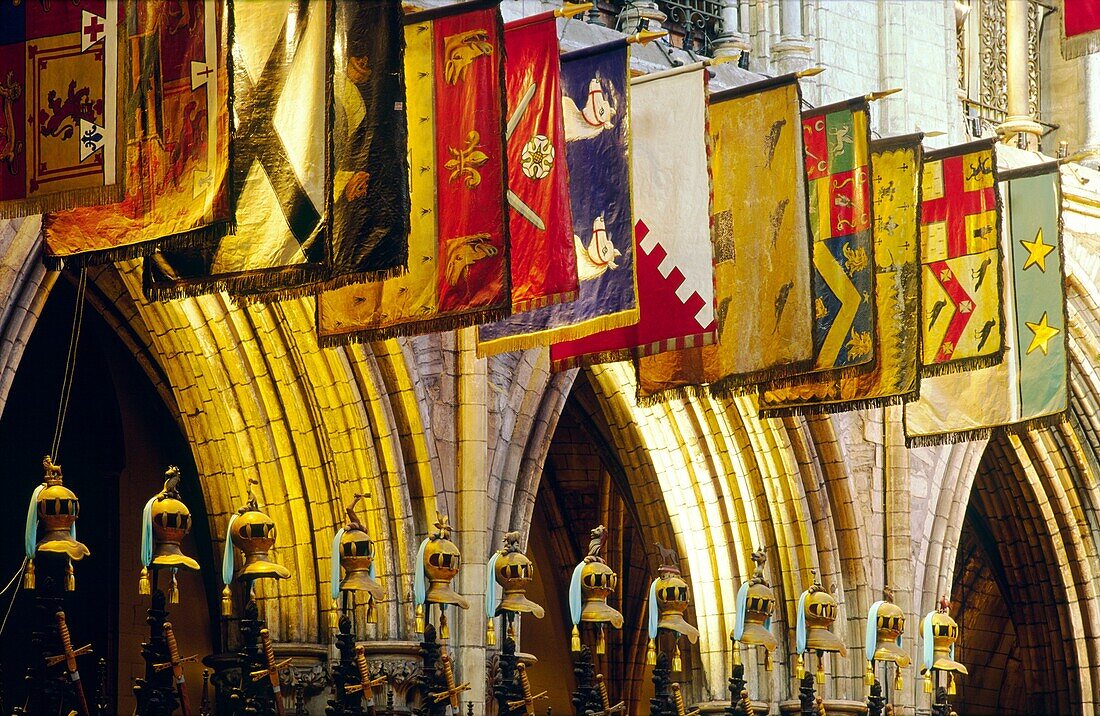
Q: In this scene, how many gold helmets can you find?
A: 12